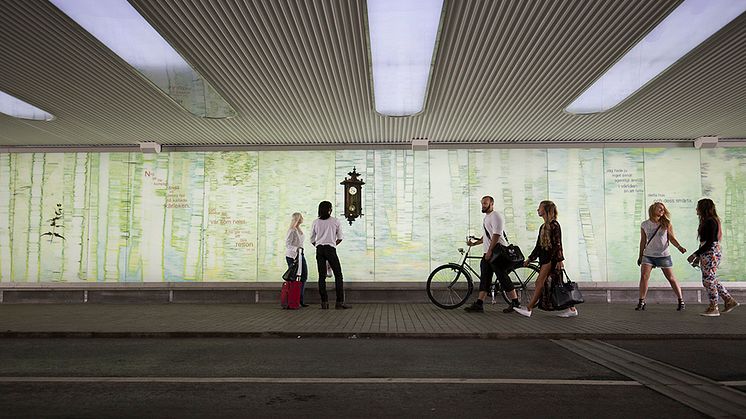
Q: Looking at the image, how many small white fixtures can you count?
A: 3